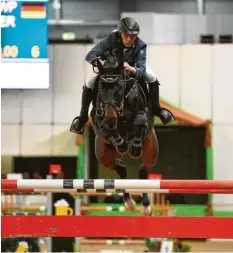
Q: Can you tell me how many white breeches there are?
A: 1